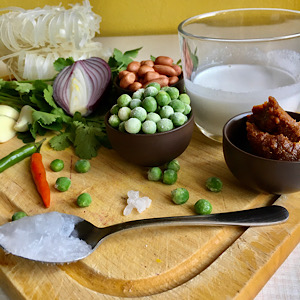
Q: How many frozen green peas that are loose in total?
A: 11